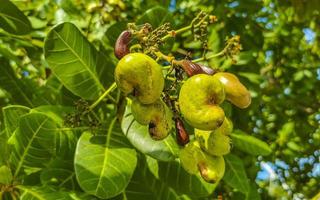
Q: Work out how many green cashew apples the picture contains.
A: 5